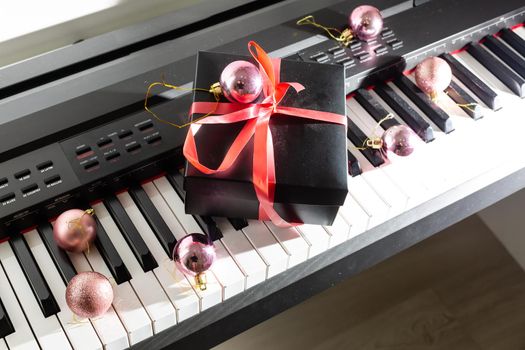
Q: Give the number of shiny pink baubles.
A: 4